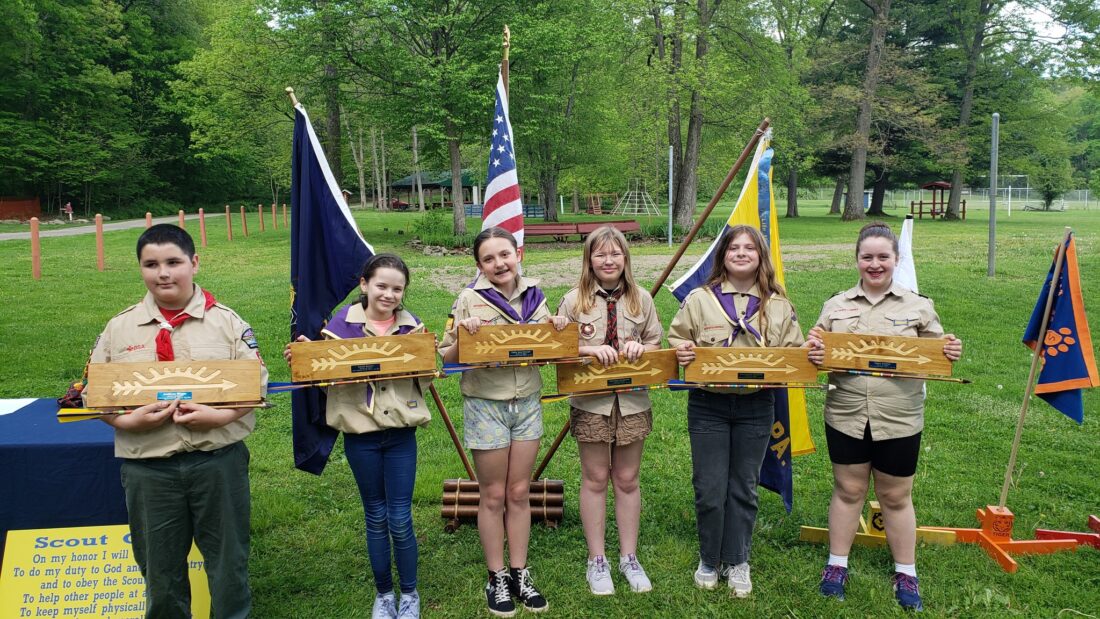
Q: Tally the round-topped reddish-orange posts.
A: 10